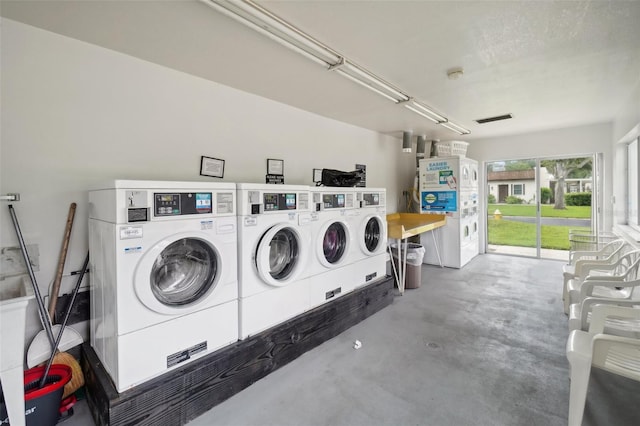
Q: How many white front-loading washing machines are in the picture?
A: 4